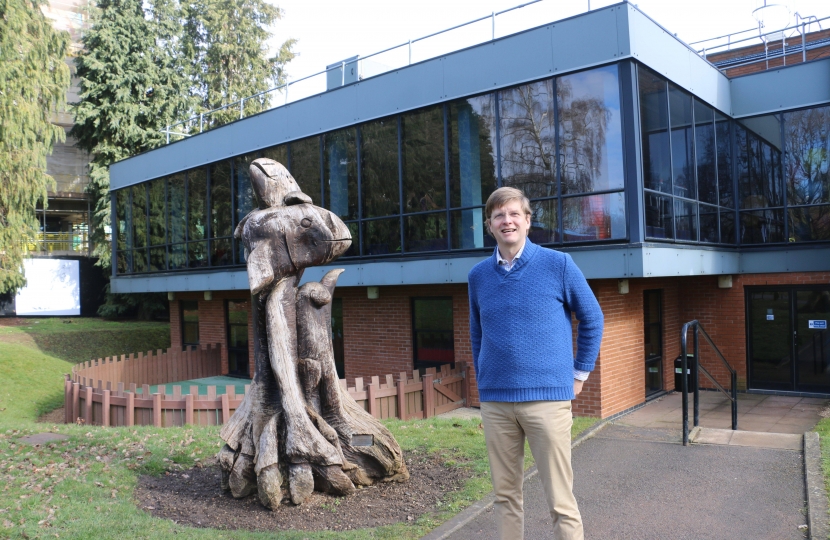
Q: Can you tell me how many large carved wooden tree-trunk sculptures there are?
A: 1